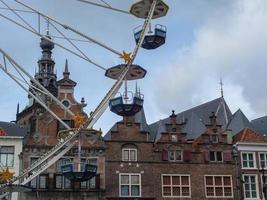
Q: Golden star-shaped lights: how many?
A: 3